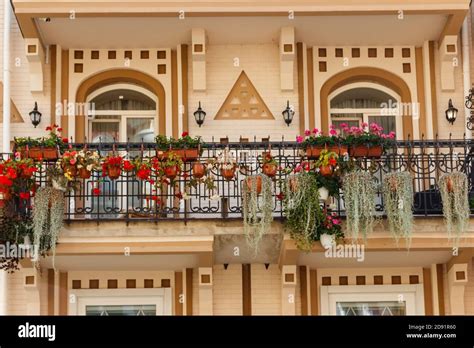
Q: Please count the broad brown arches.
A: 2